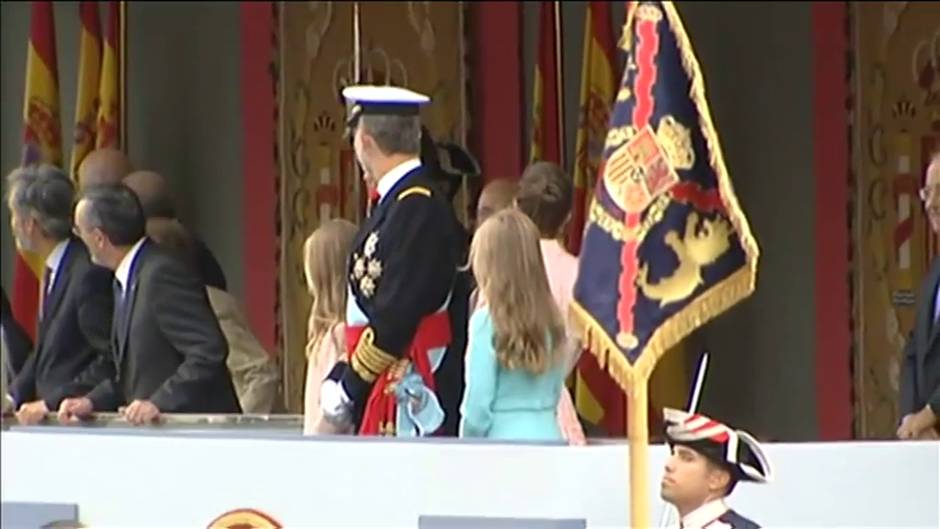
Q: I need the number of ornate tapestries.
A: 2